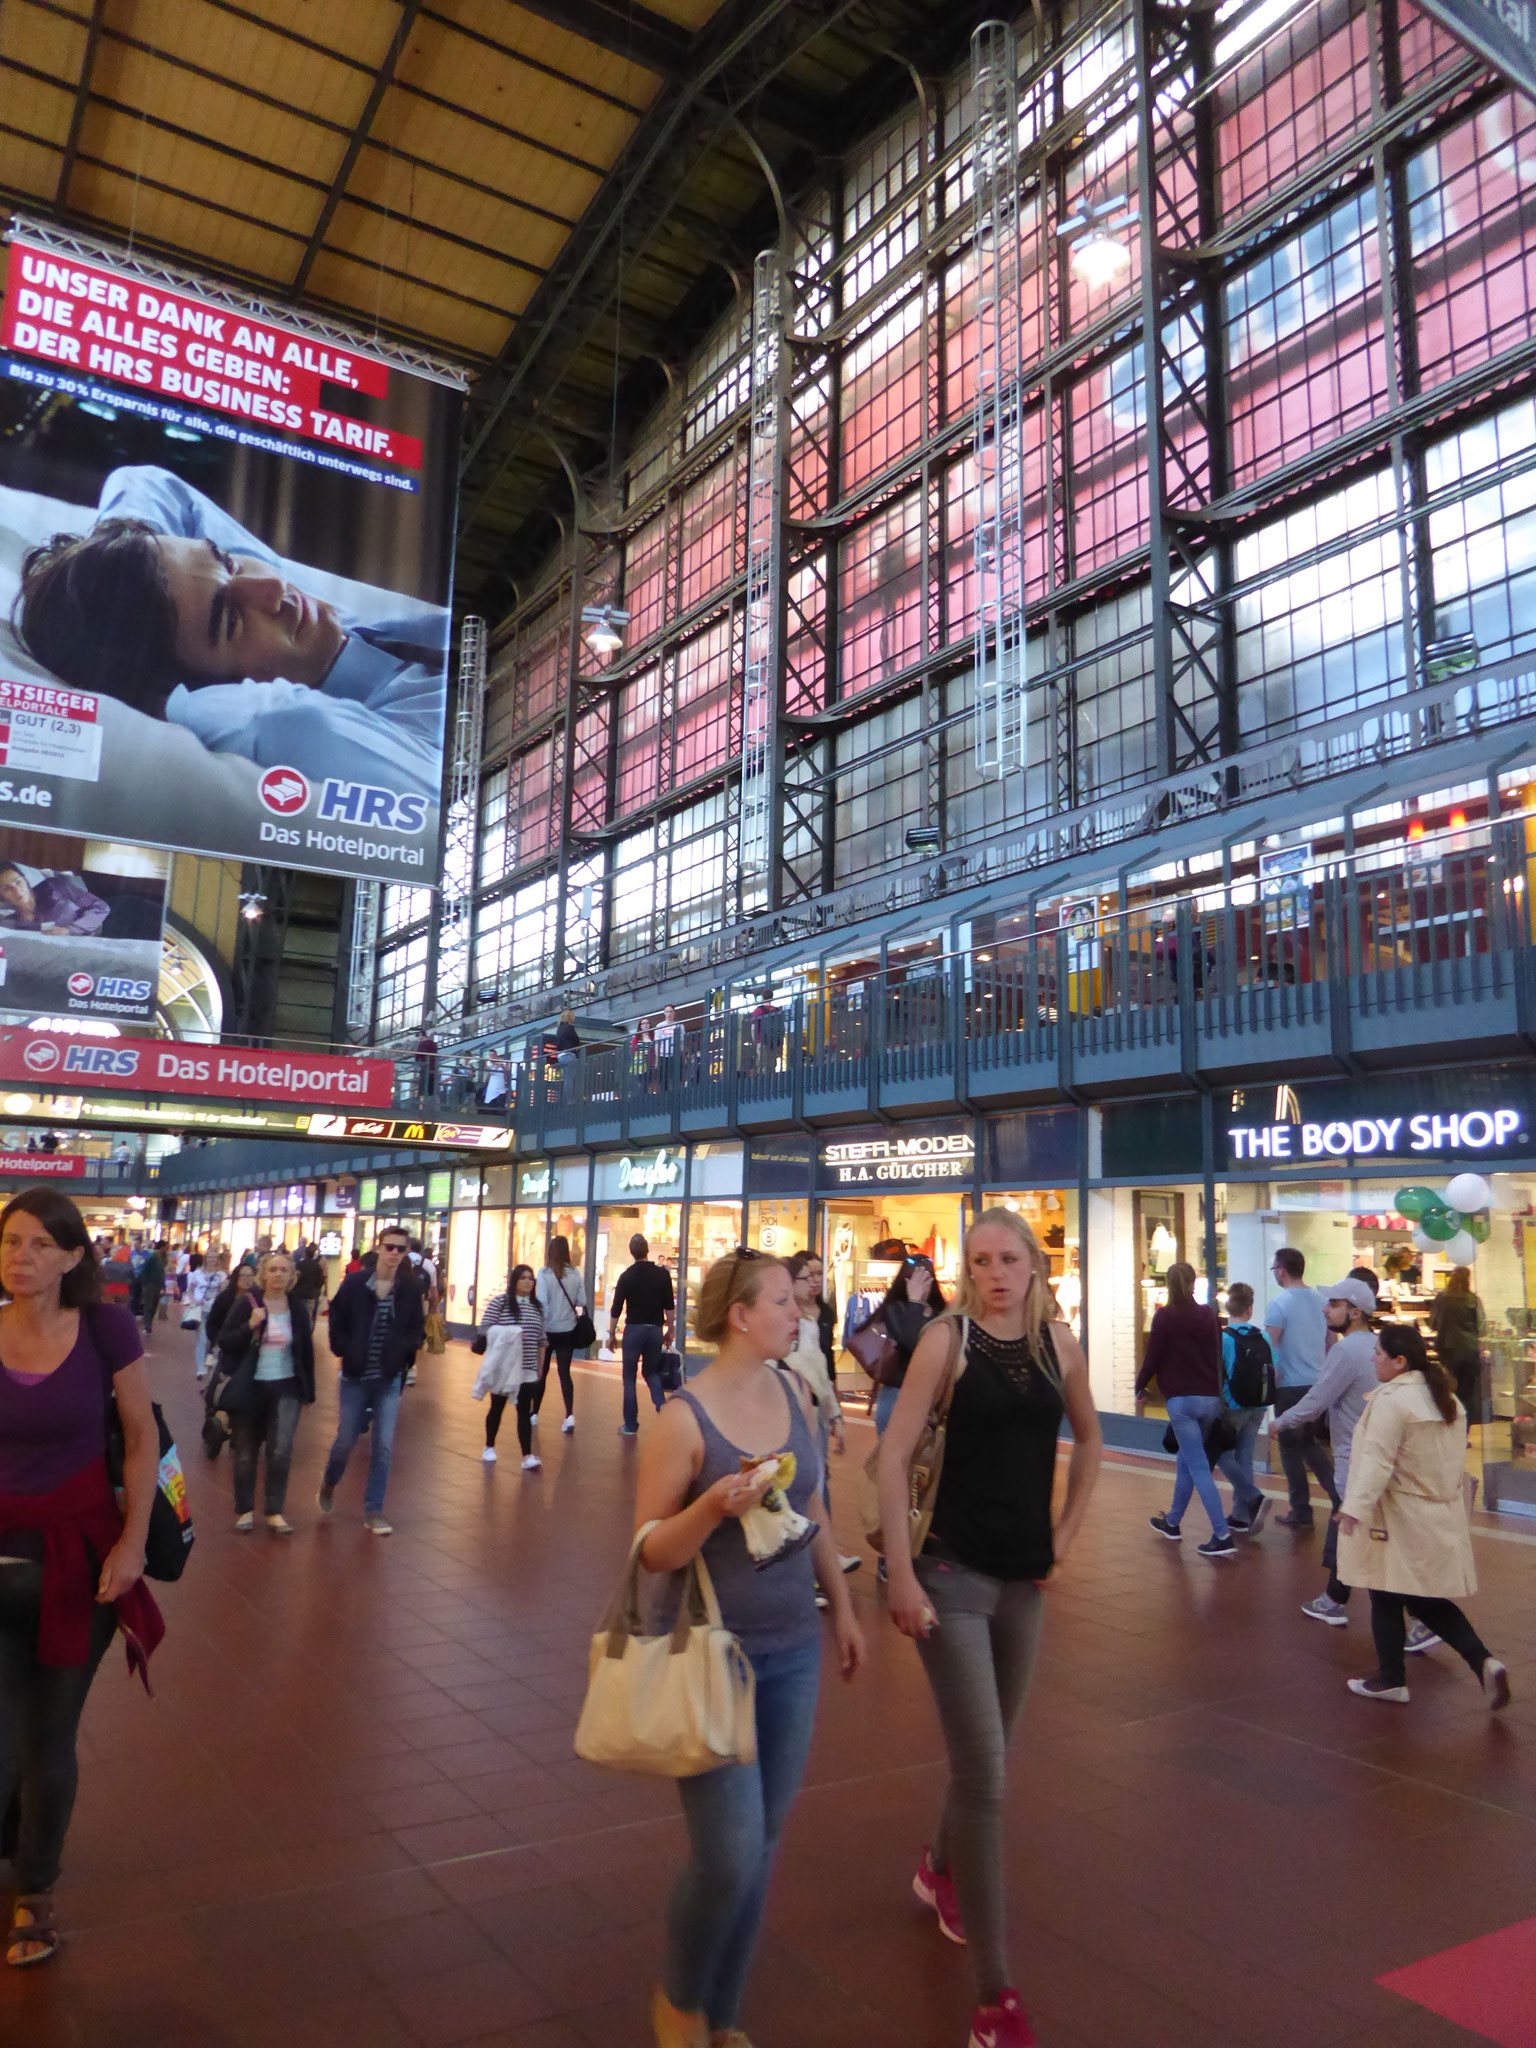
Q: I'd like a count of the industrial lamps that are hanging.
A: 3